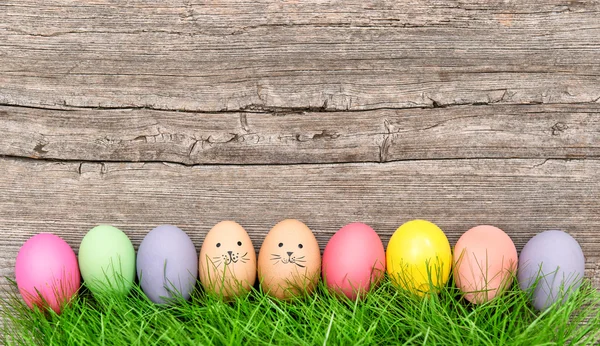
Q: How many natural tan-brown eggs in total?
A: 2